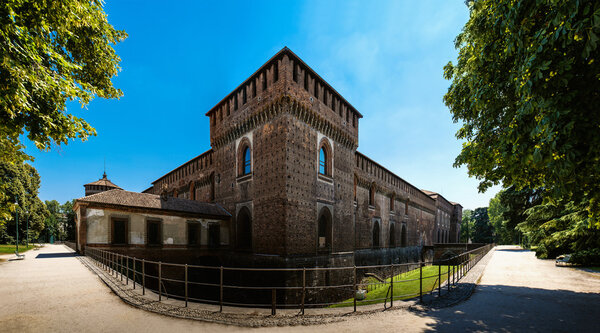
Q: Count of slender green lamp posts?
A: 2